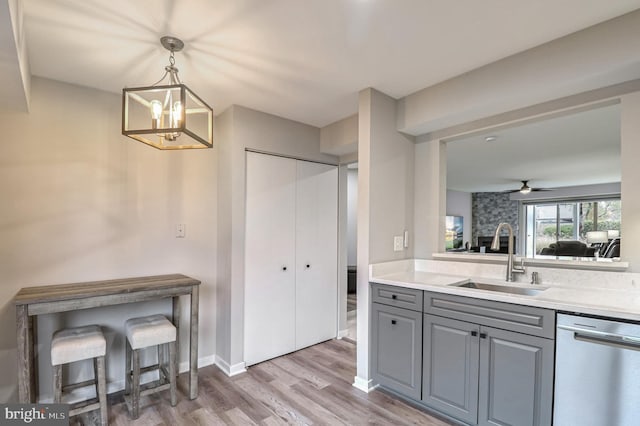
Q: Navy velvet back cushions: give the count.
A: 0